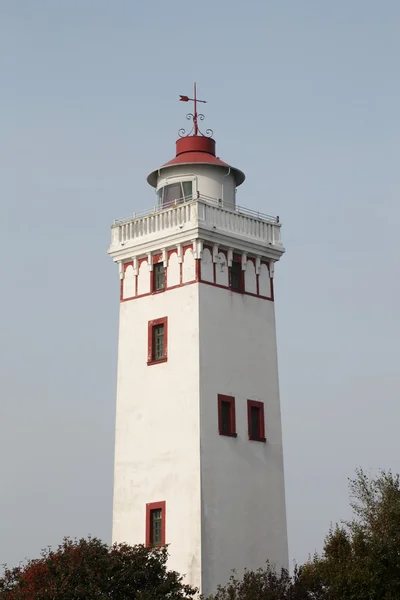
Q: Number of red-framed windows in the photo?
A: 6